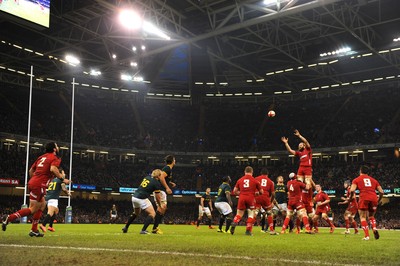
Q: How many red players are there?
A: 9